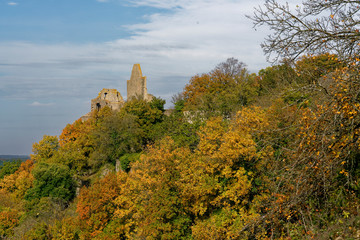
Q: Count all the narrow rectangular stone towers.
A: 1